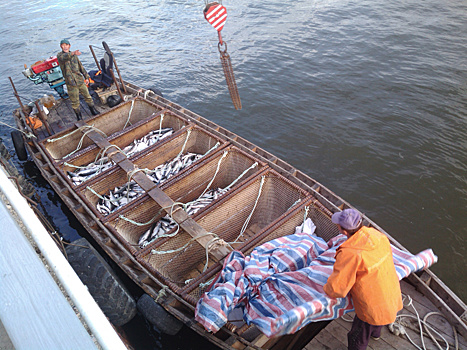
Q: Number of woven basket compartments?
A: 6